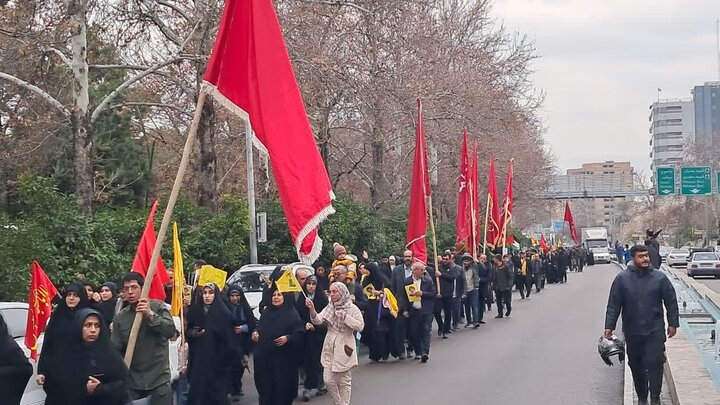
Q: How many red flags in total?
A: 10